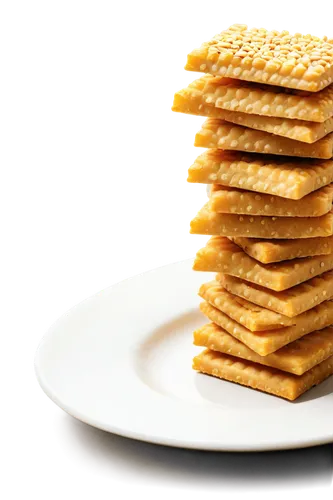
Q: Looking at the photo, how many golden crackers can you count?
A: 14